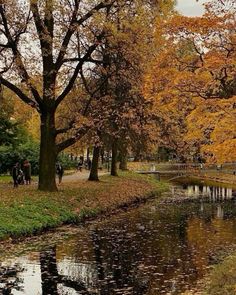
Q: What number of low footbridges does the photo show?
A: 1